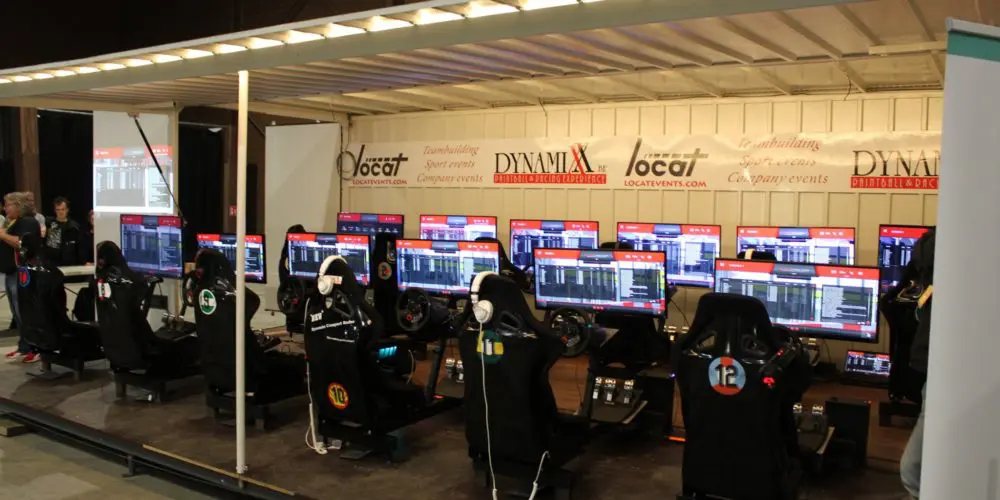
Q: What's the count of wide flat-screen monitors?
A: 12